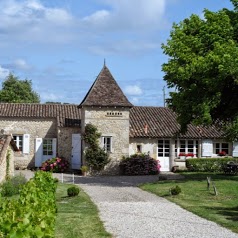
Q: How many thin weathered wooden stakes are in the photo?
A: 2